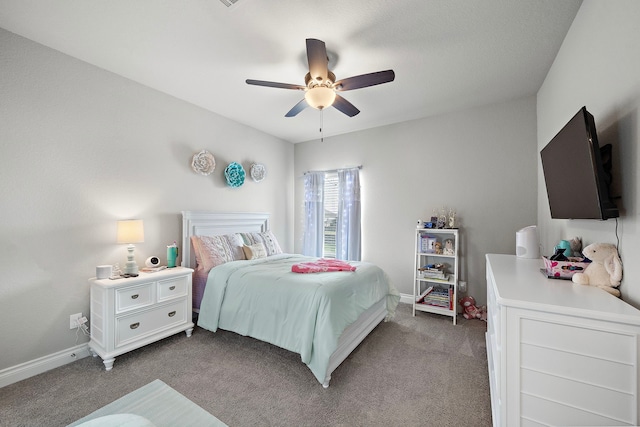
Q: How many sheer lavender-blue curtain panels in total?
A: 2